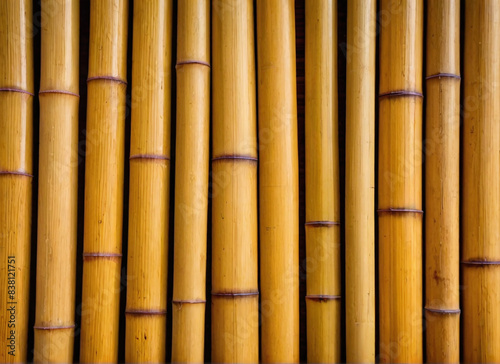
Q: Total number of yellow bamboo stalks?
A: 12